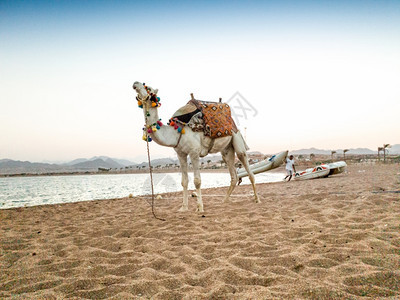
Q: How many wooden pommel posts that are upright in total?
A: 2